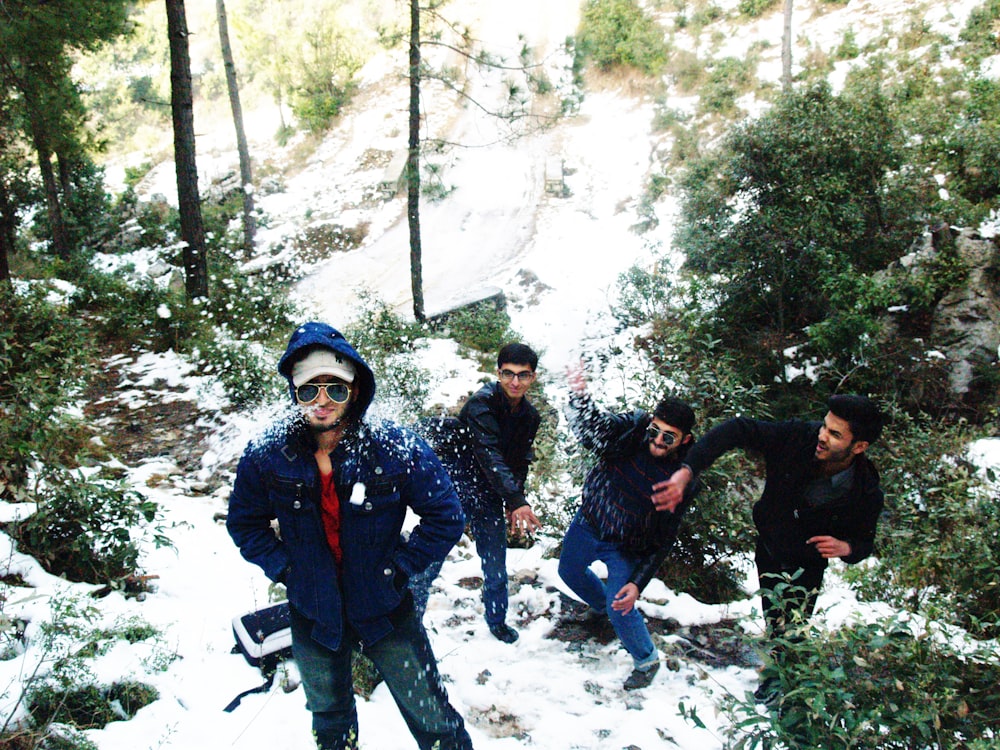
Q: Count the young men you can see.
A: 4